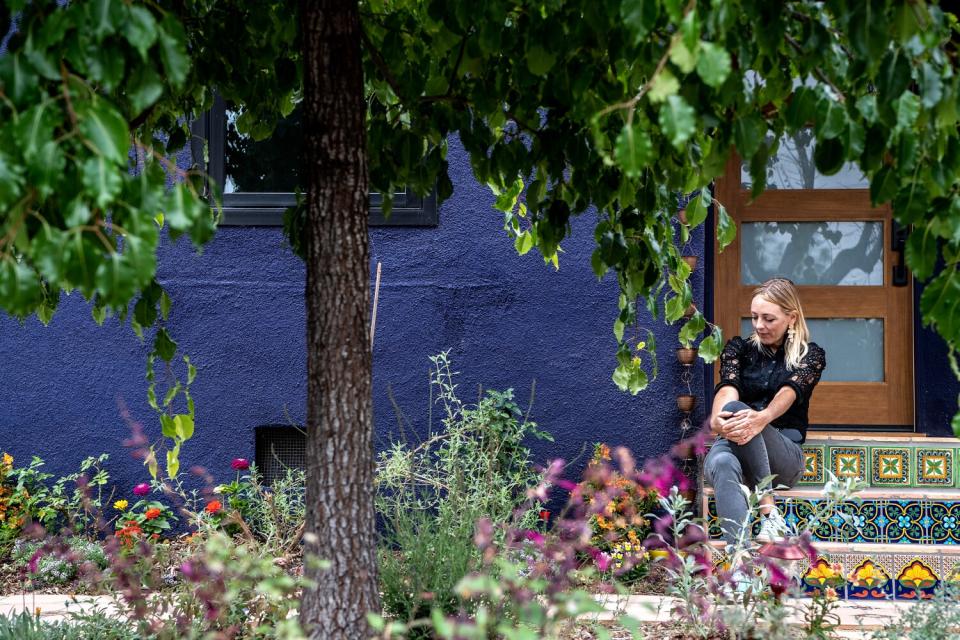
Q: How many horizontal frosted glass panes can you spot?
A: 3